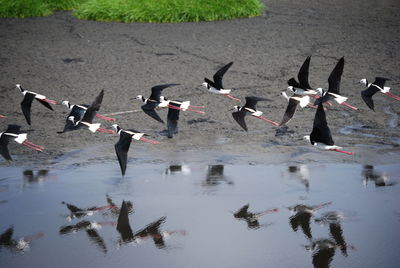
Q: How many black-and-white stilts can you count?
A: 14